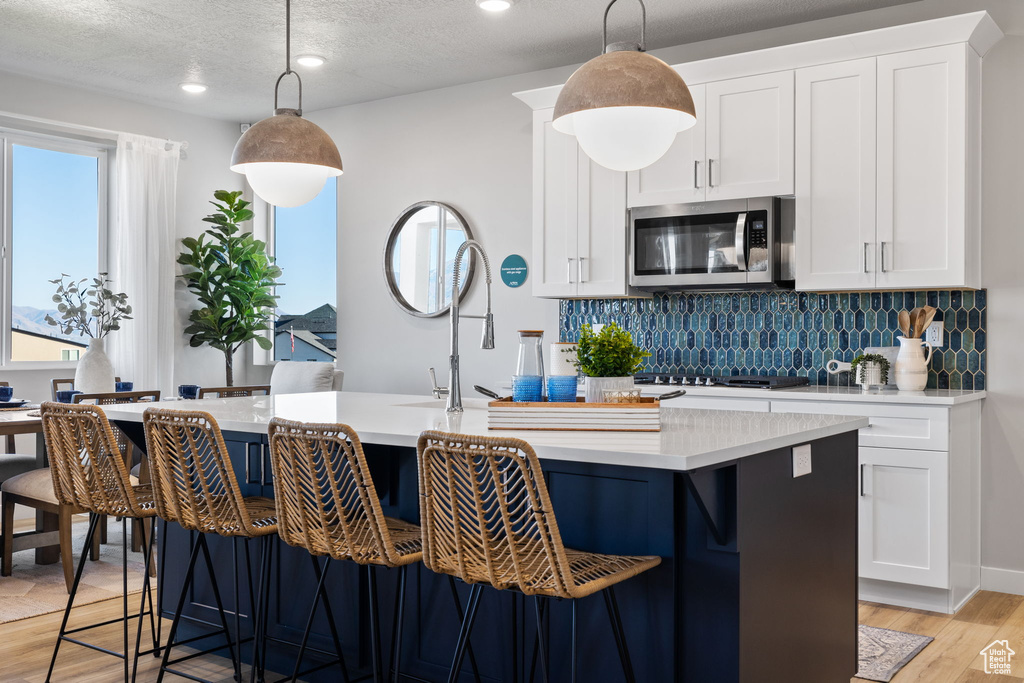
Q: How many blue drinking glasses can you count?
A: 2